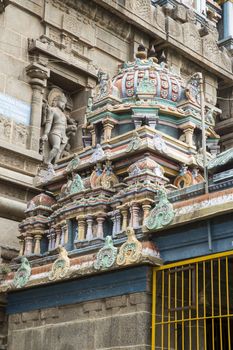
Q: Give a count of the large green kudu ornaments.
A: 3